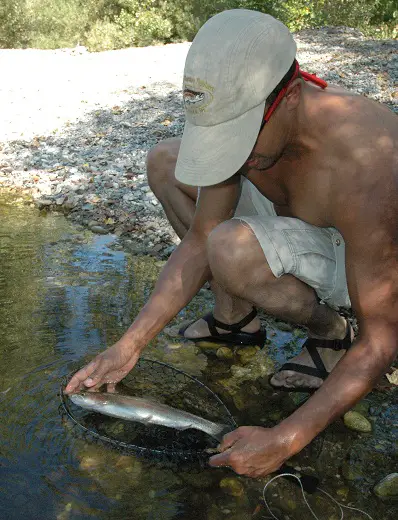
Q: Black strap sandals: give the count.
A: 2